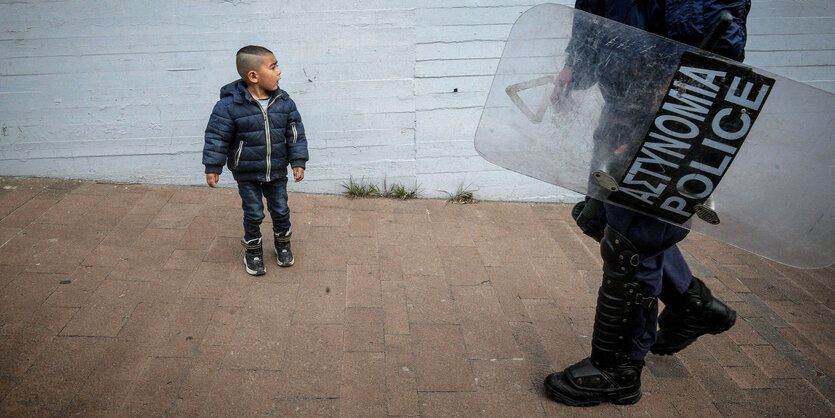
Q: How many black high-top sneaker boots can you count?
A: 2